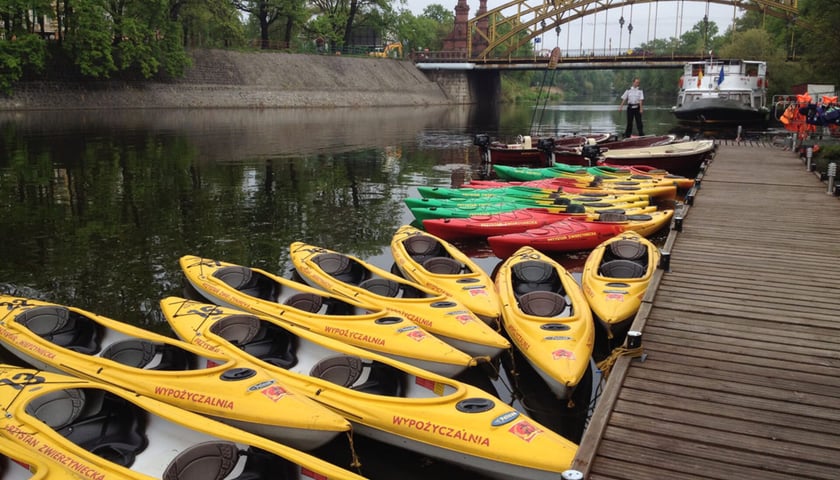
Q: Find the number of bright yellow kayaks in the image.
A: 9